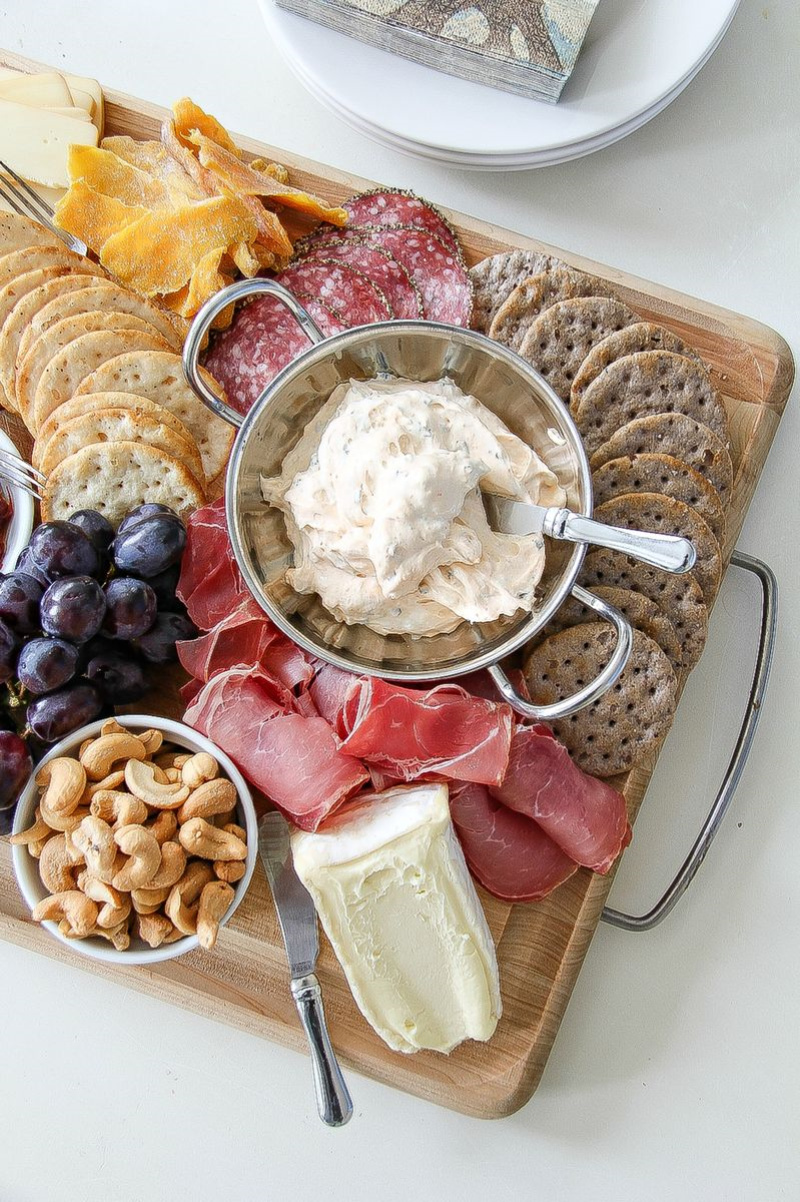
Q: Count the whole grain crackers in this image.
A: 11